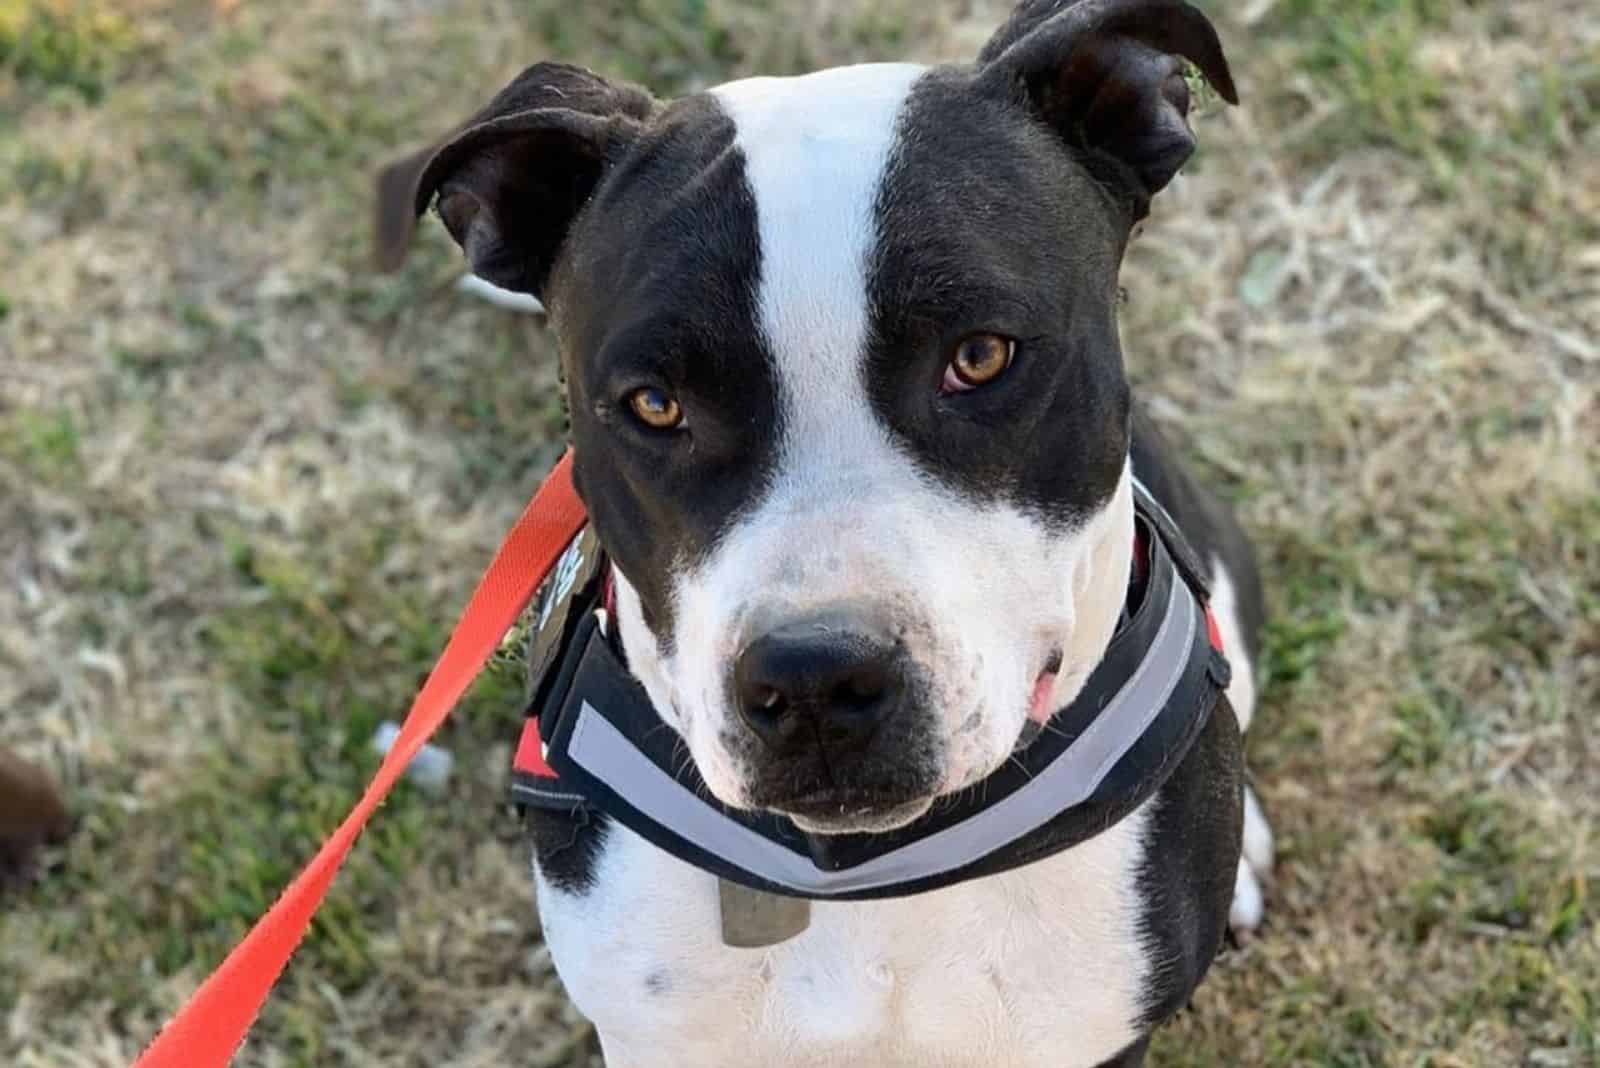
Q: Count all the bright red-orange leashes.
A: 1